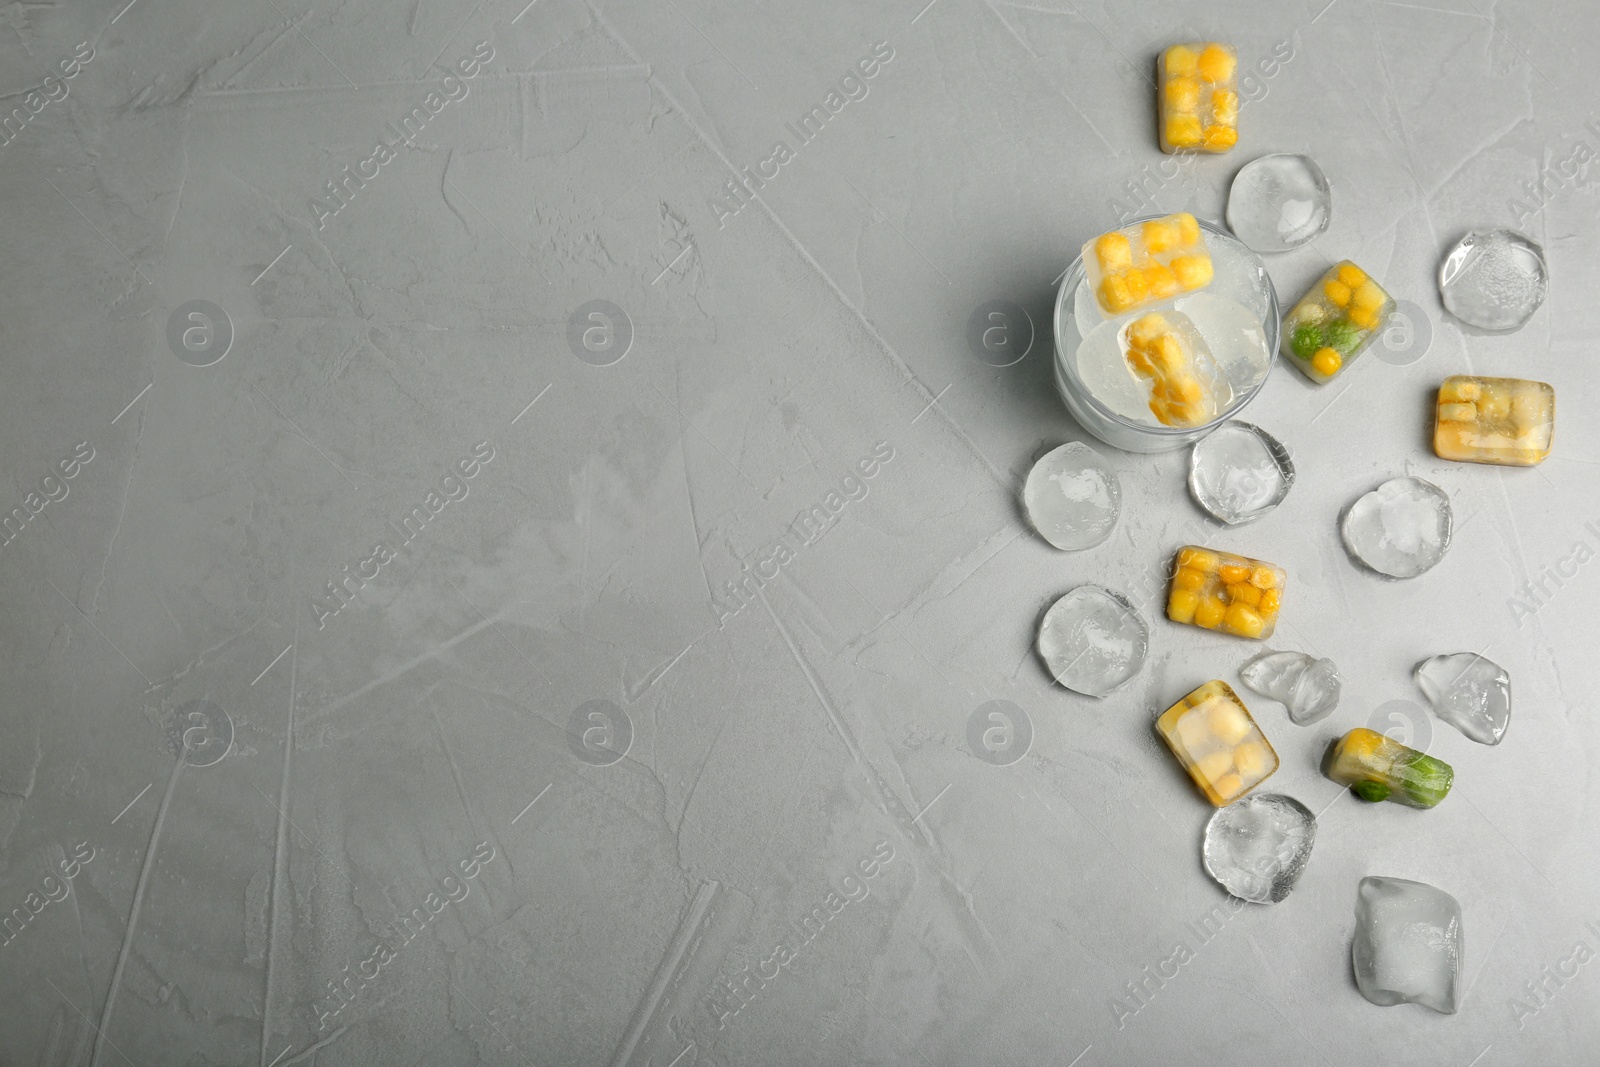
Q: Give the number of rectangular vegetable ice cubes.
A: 8